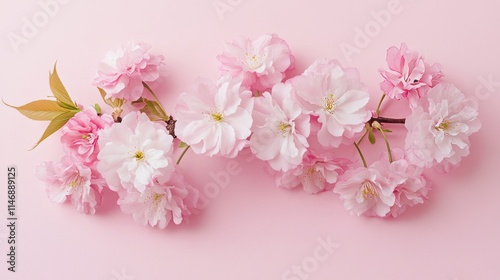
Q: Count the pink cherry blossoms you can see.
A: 14